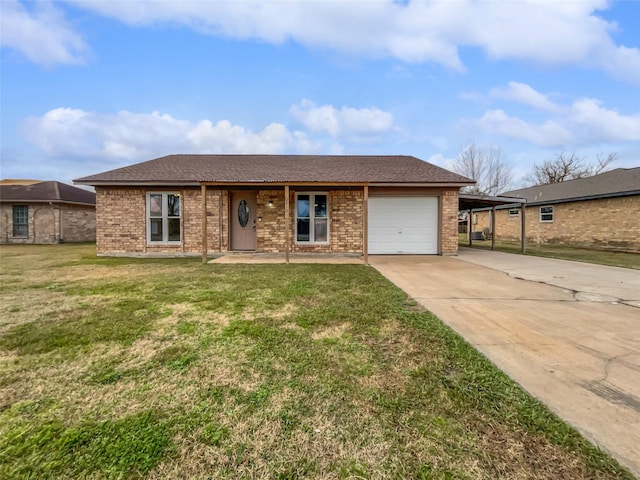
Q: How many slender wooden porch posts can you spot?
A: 3